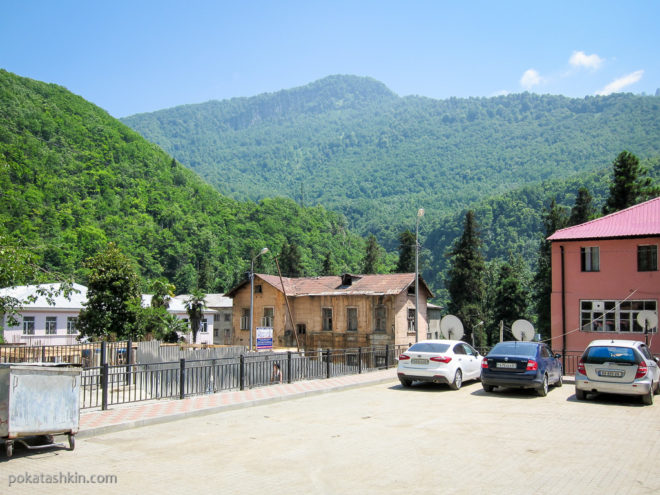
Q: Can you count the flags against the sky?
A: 0